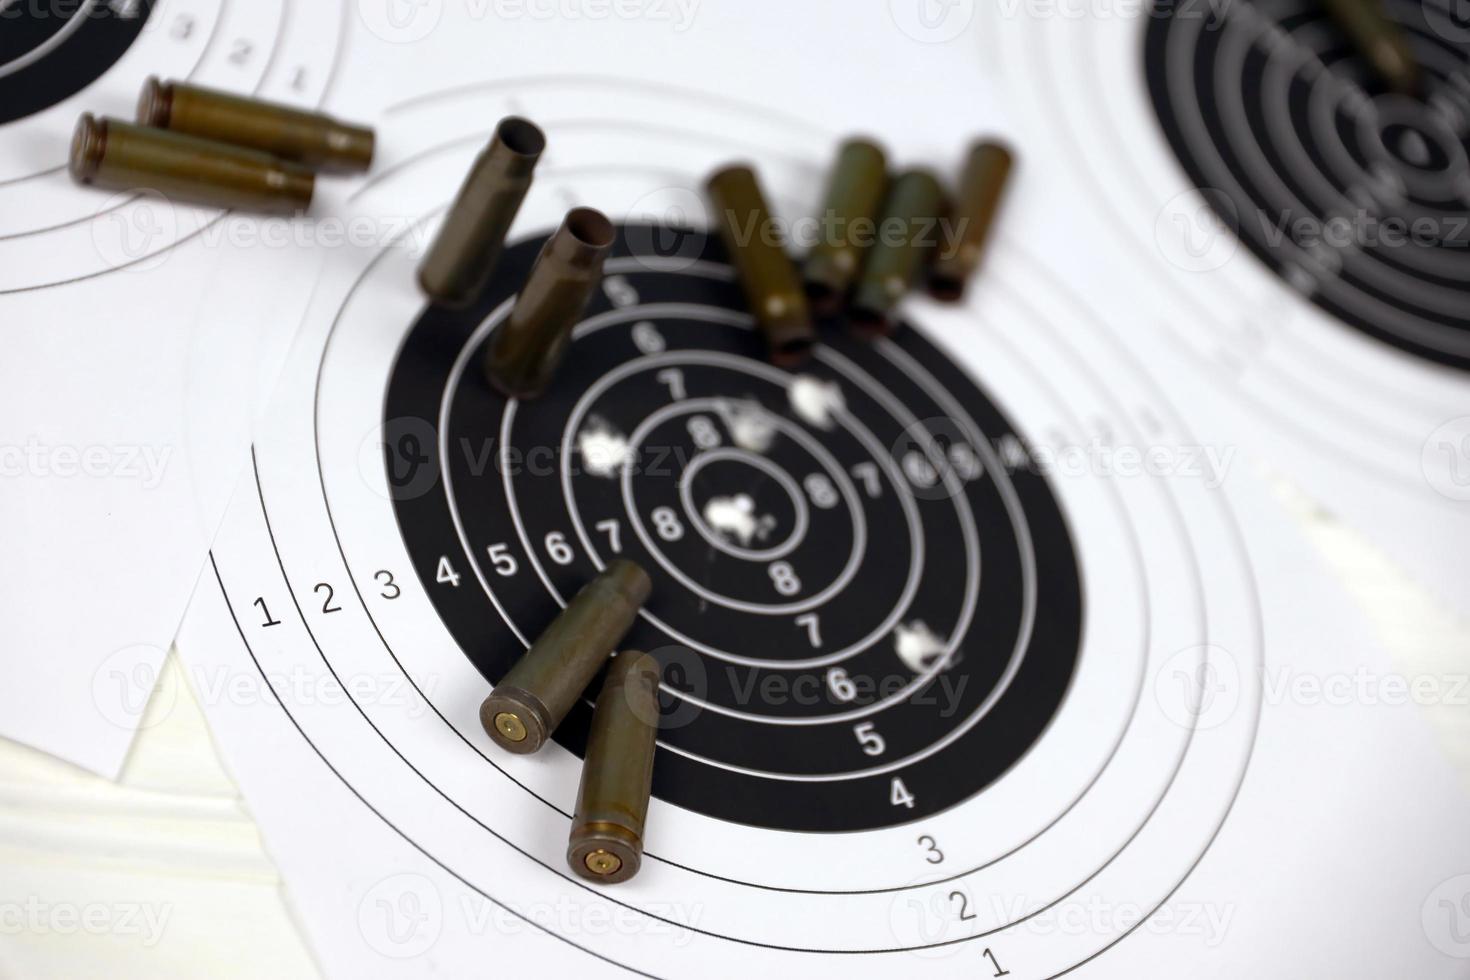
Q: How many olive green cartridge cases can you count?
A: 11